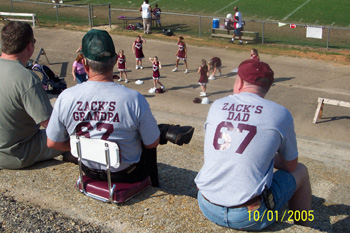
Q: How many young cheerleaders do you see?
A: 7